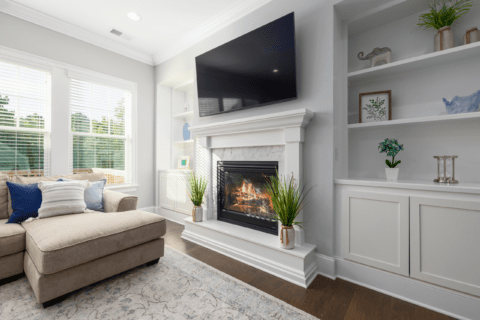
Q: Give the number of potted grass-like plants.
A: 3